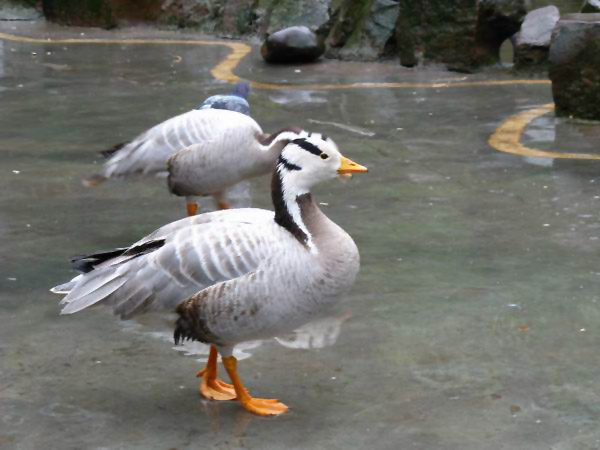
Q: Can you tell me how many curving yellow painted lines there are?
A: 2